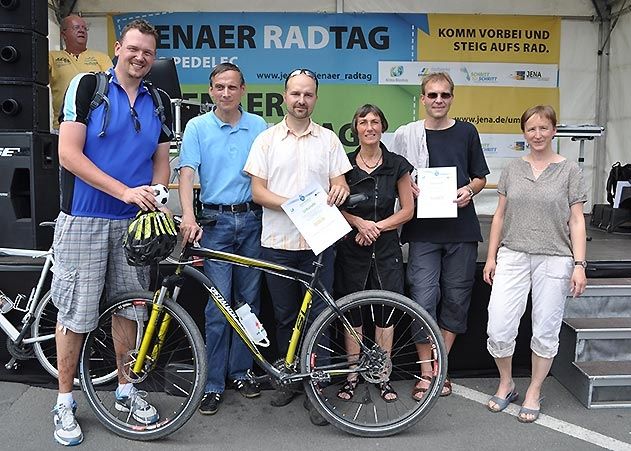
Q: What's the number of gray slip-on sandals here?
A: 2